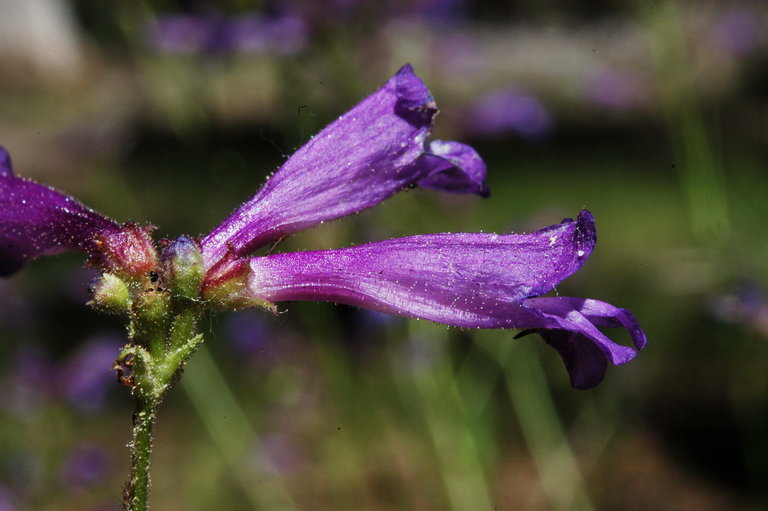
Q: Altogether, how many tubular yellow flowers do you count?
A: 0